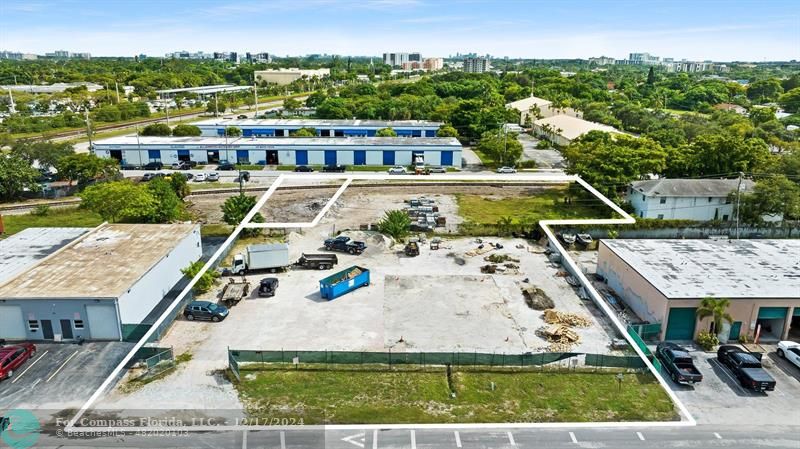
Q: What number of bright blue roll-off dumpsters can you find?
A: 1